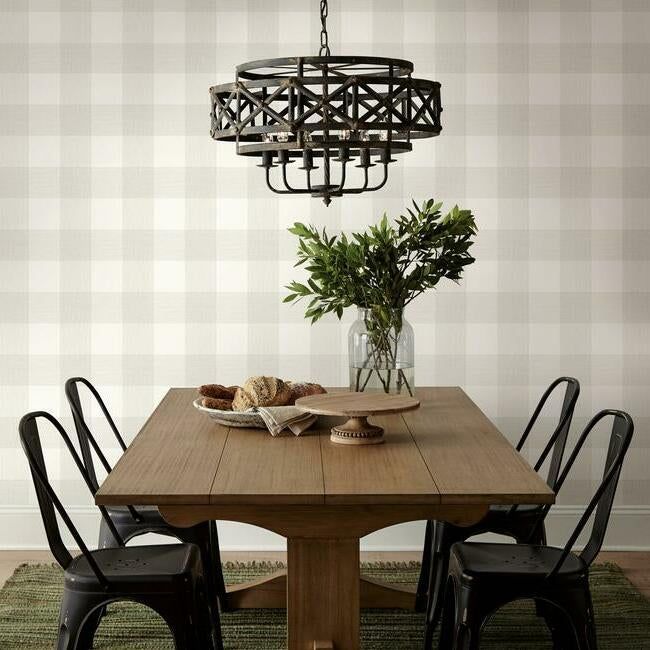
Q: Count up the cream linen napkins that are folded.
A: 1